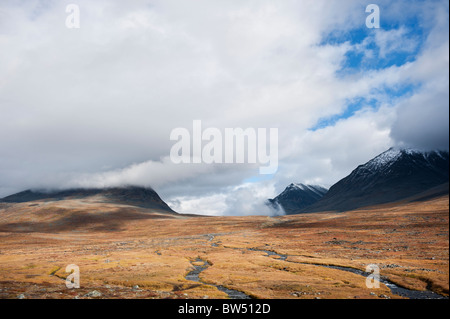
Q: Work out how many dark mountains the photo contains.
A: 3